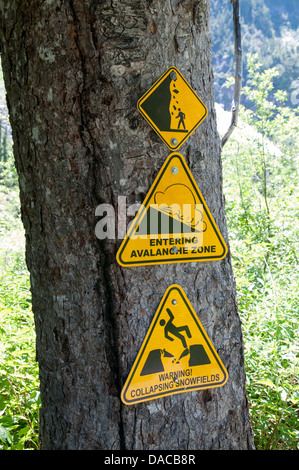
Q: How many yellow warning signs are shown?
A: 3